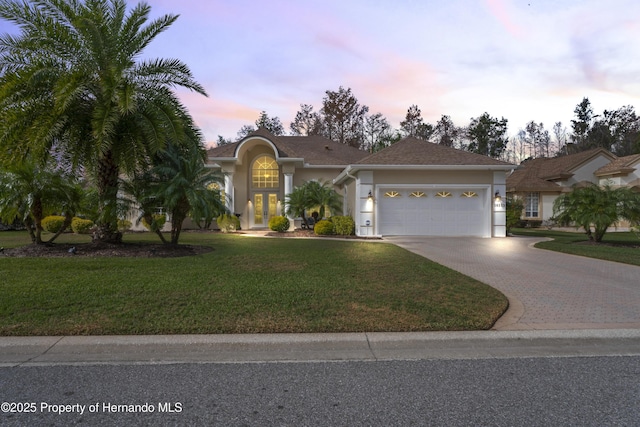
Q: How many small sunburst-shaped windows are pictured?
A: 4